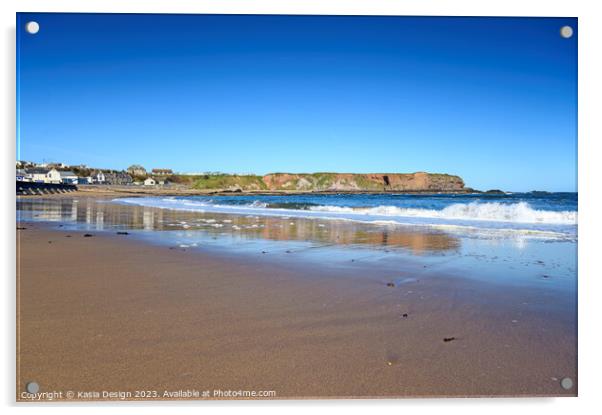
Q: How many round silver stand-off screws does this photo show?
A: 4